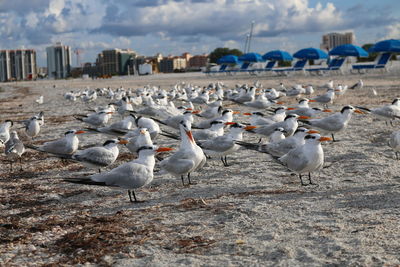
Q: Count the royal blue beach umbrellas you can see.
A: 6